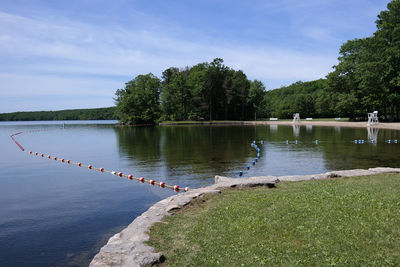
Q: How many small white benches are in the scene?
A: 3